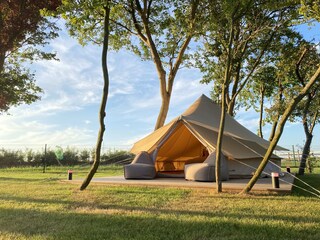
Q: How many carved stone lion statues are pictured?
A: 0